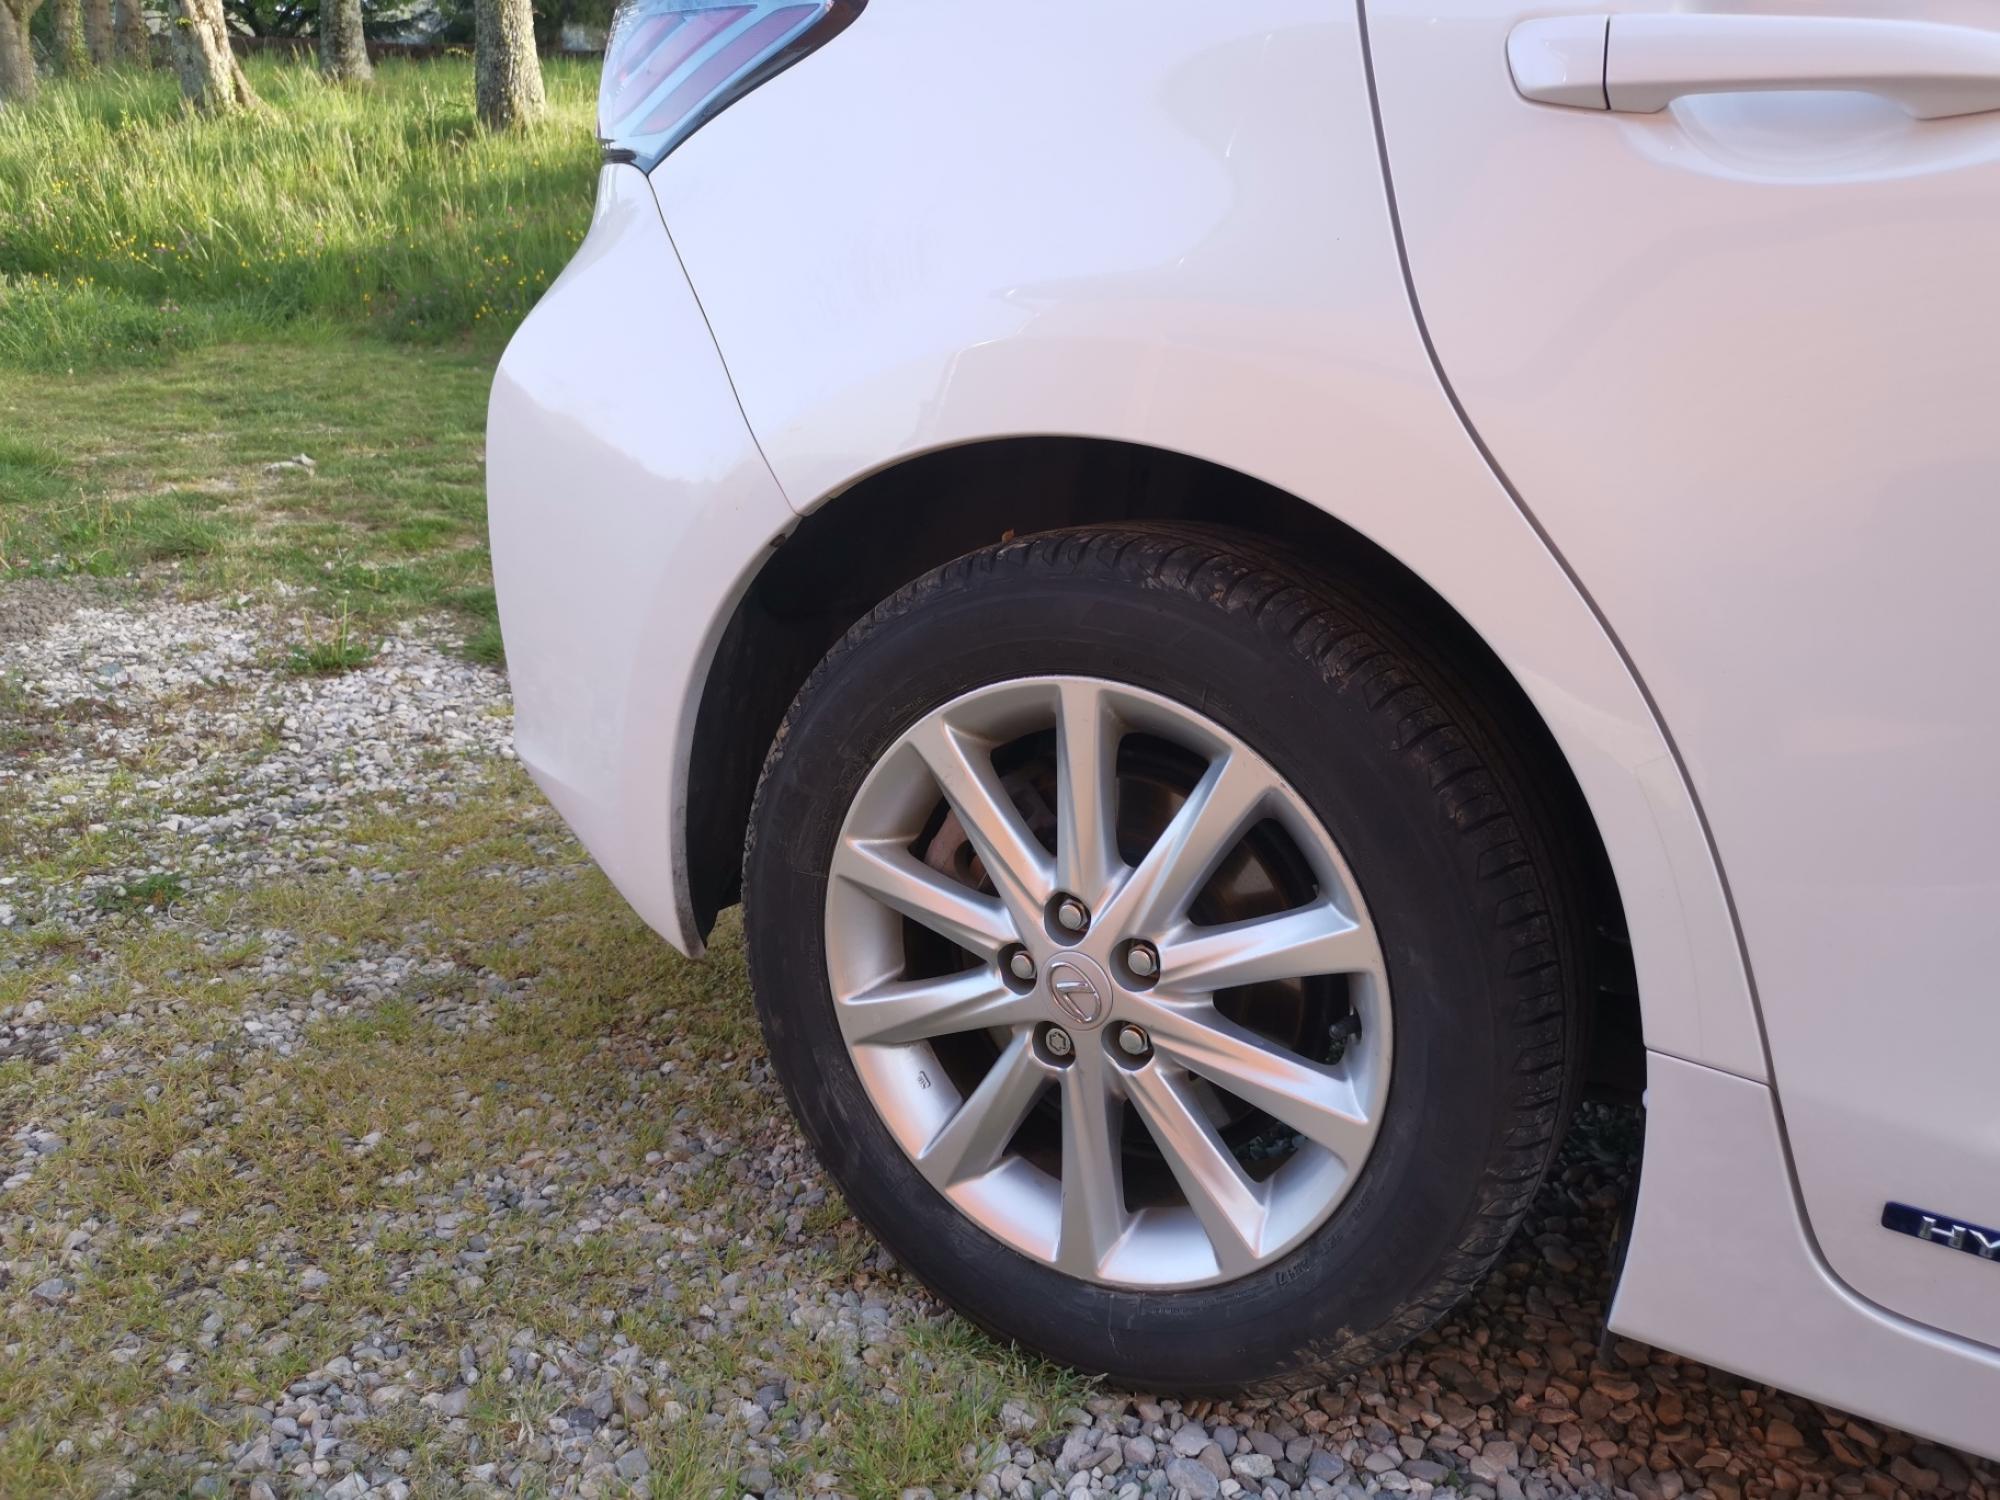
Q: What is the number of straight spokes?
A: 10